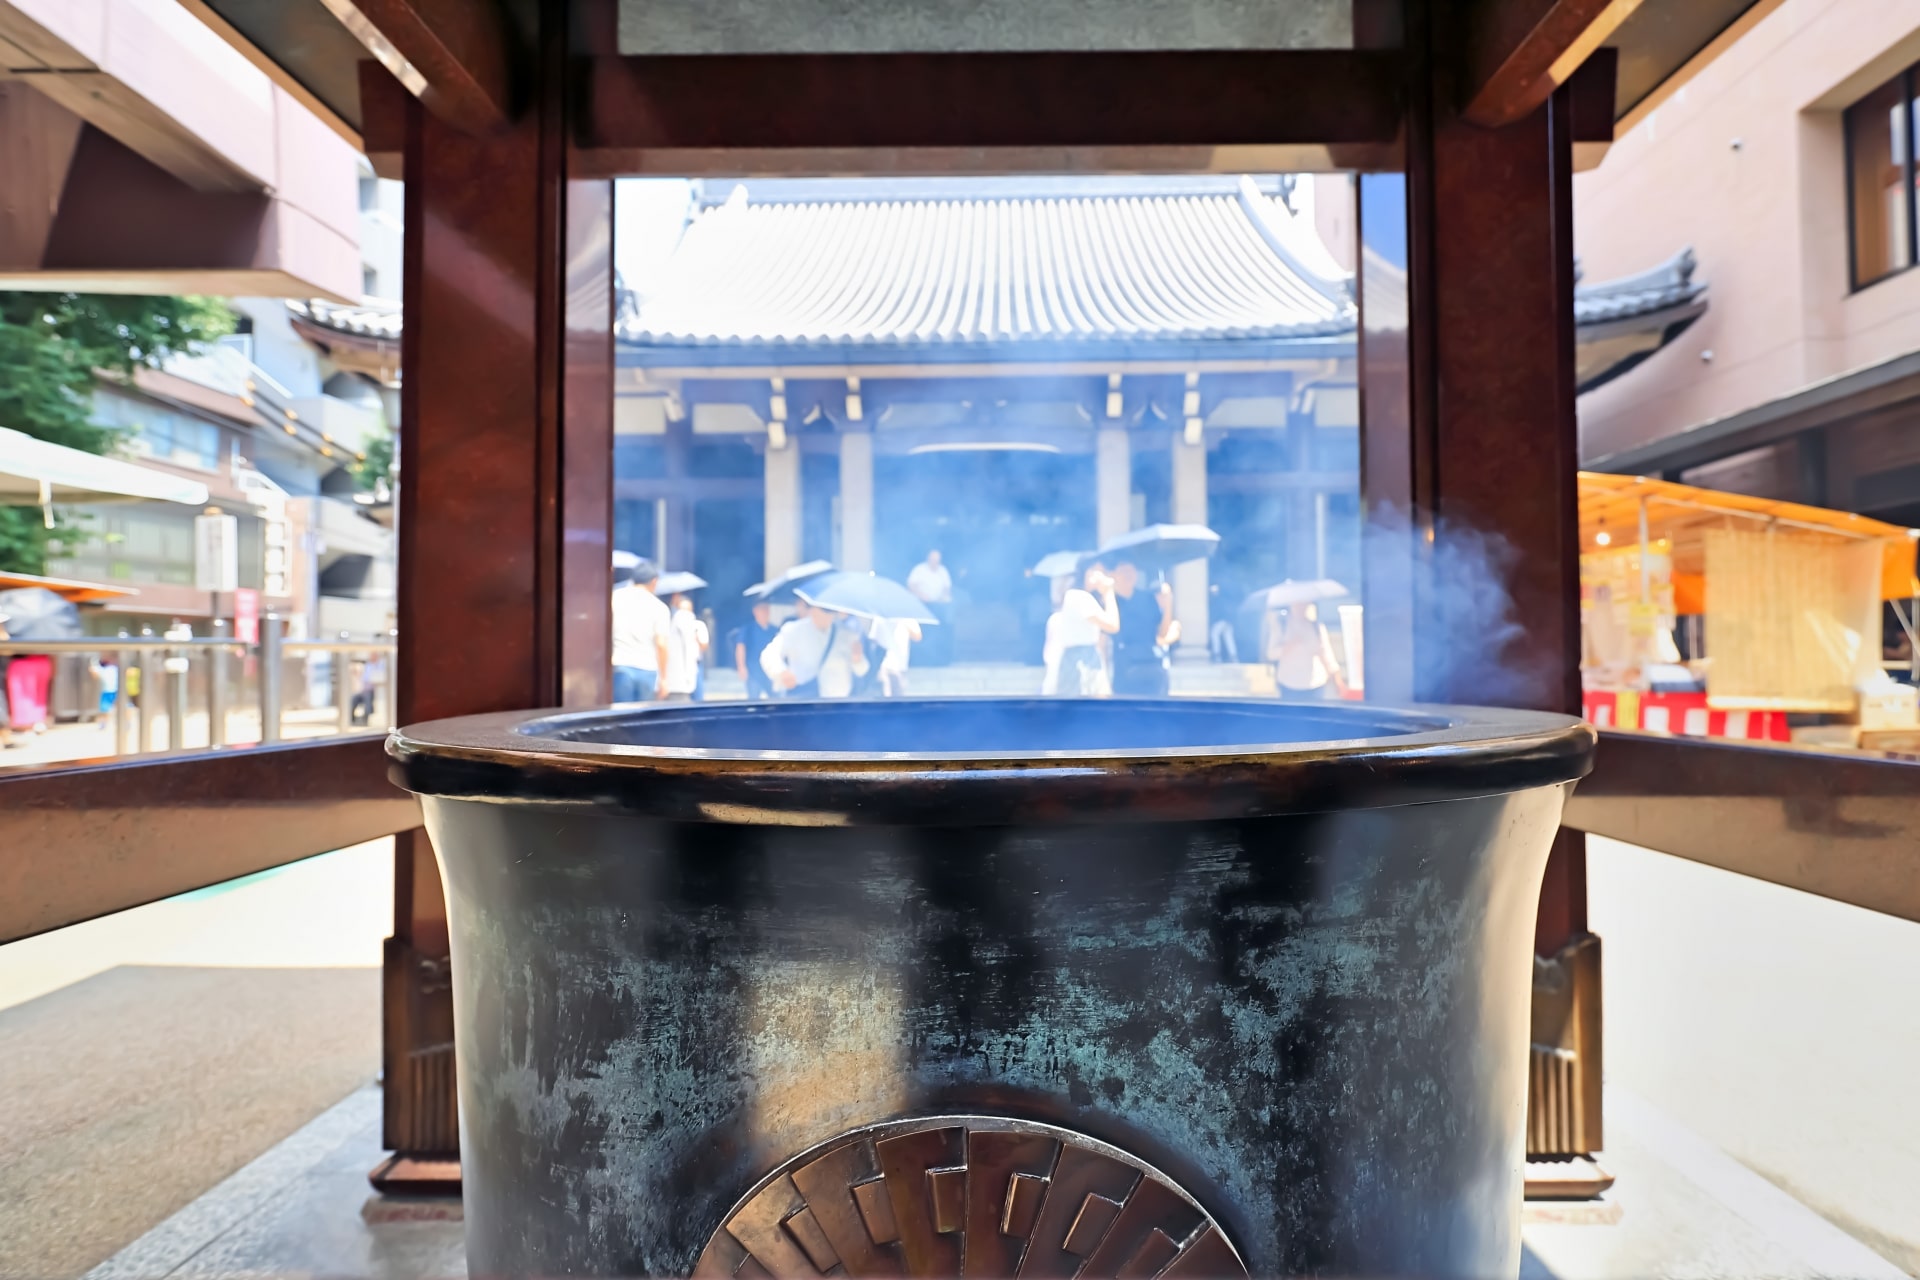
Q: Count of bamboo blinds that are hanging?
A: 1